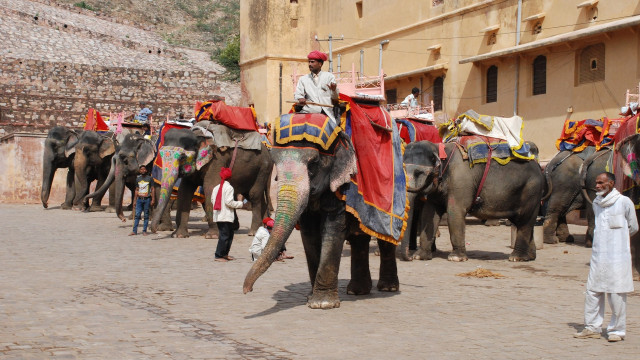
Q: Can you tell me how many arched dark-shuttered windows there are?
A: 3